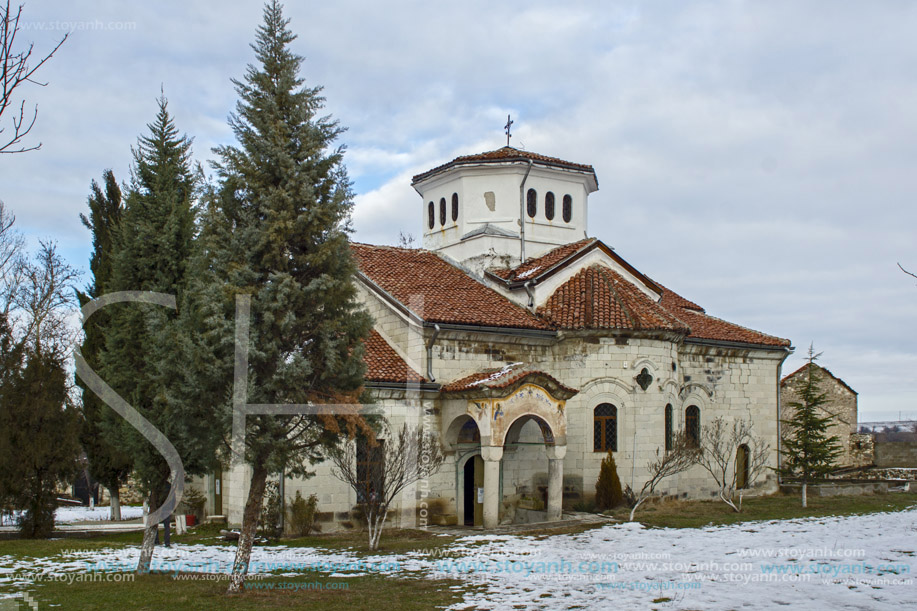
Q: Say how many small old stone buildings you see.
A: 1